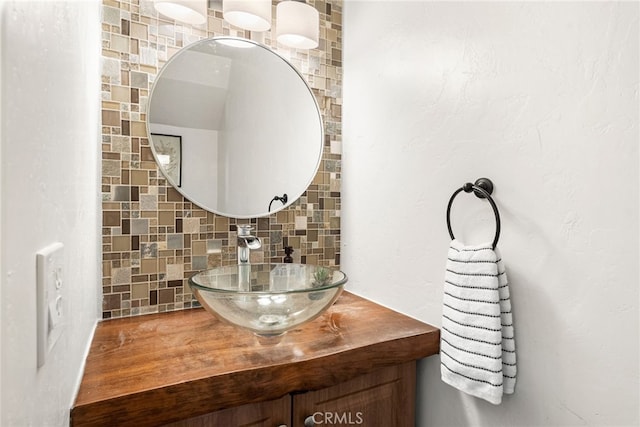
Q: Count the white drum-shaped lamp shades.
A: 3